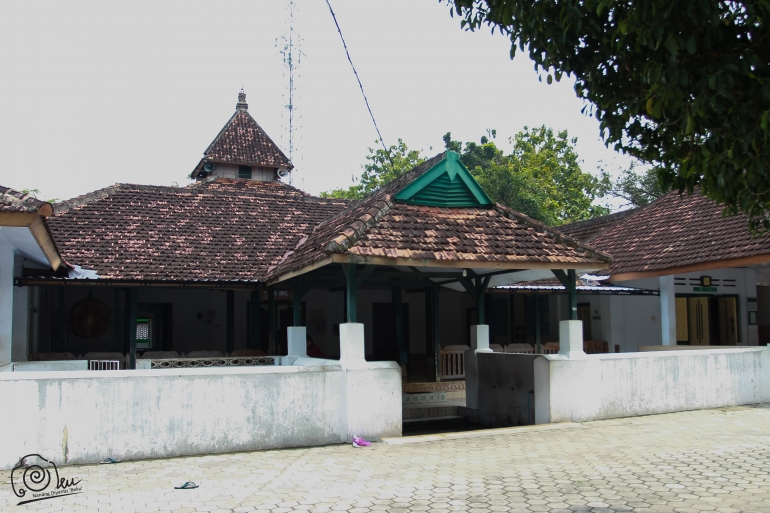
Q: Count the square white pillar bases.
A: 4